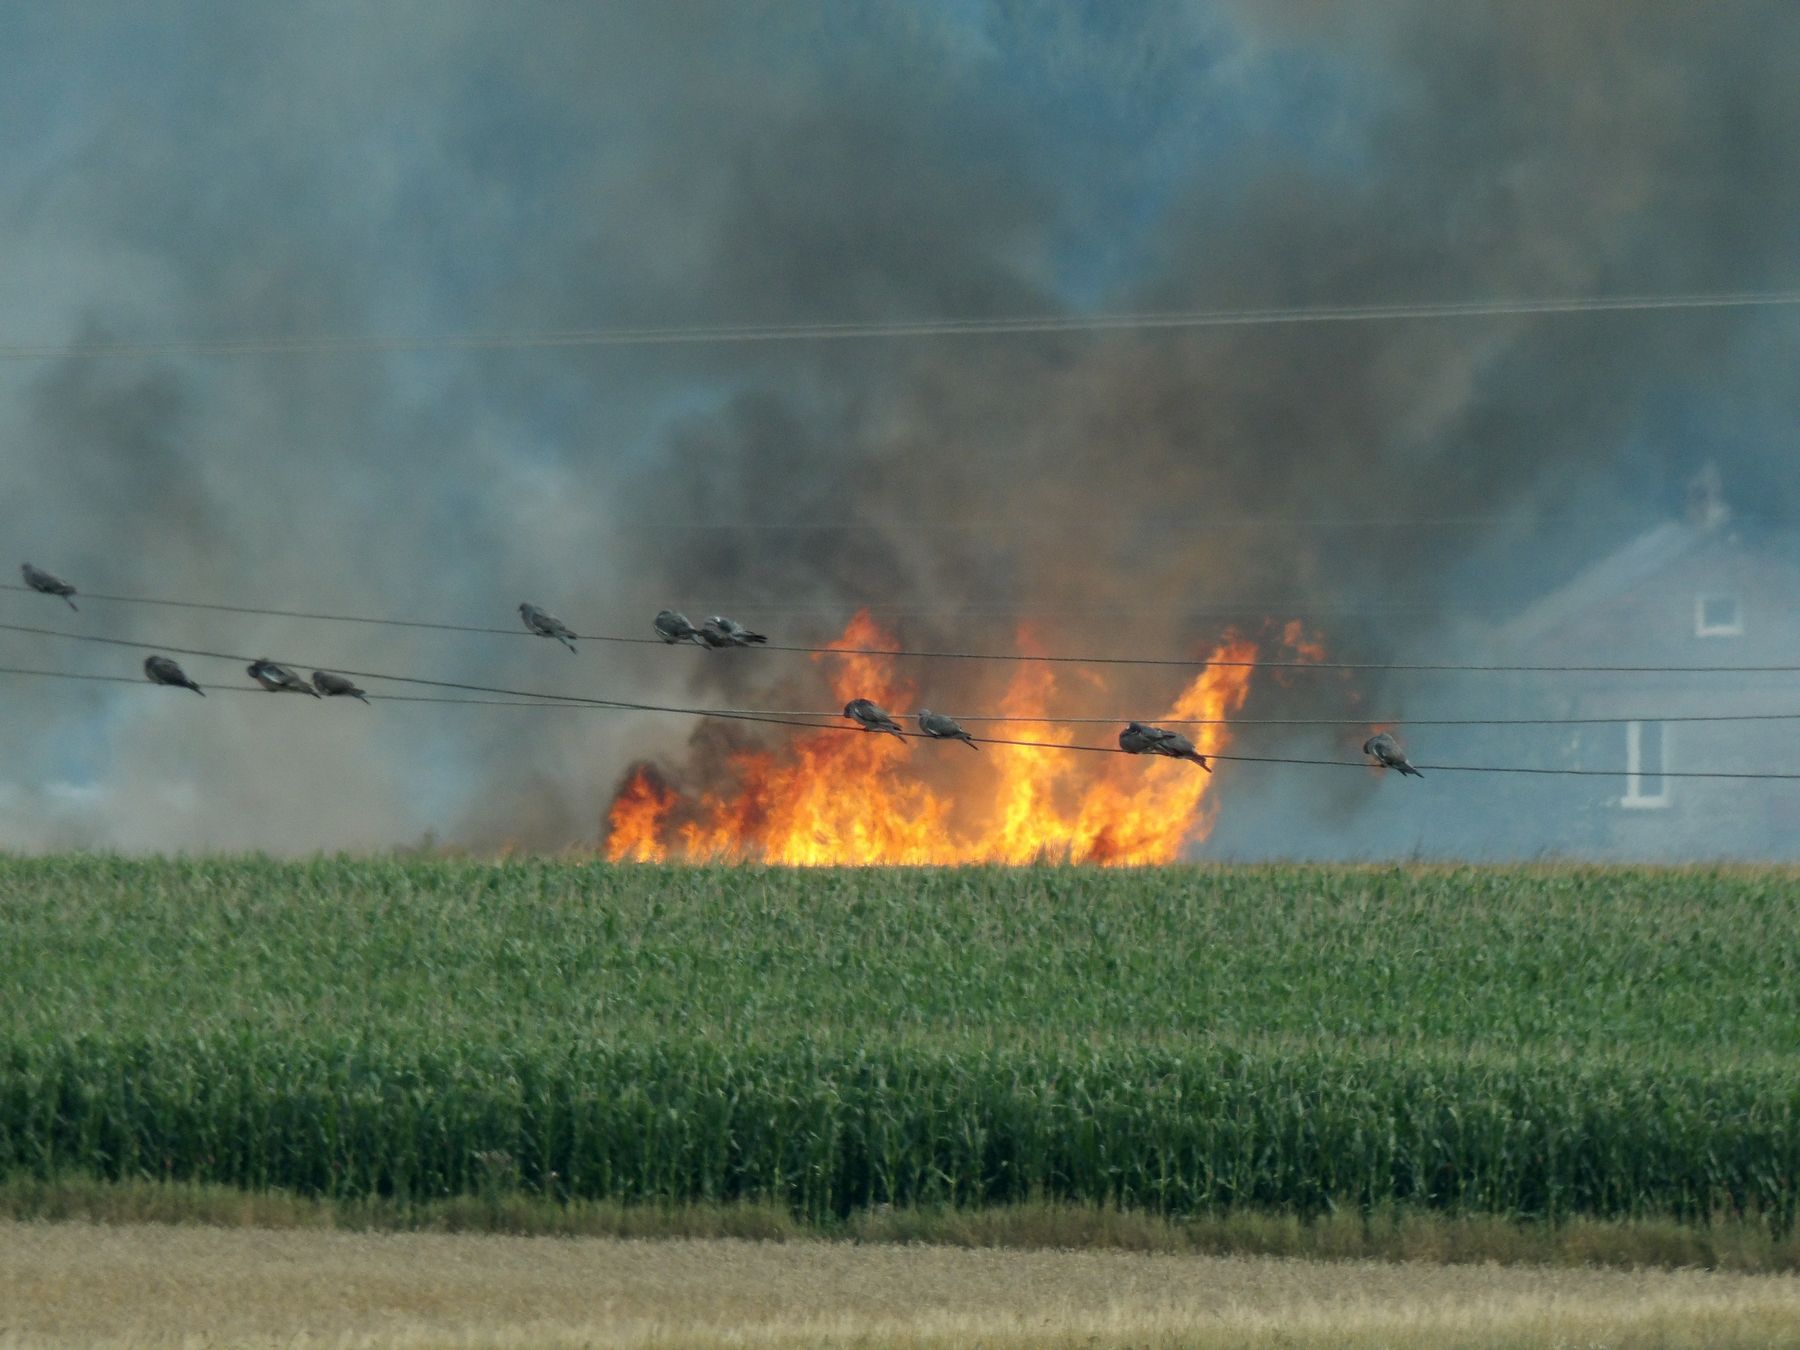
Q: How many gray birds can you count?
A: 12